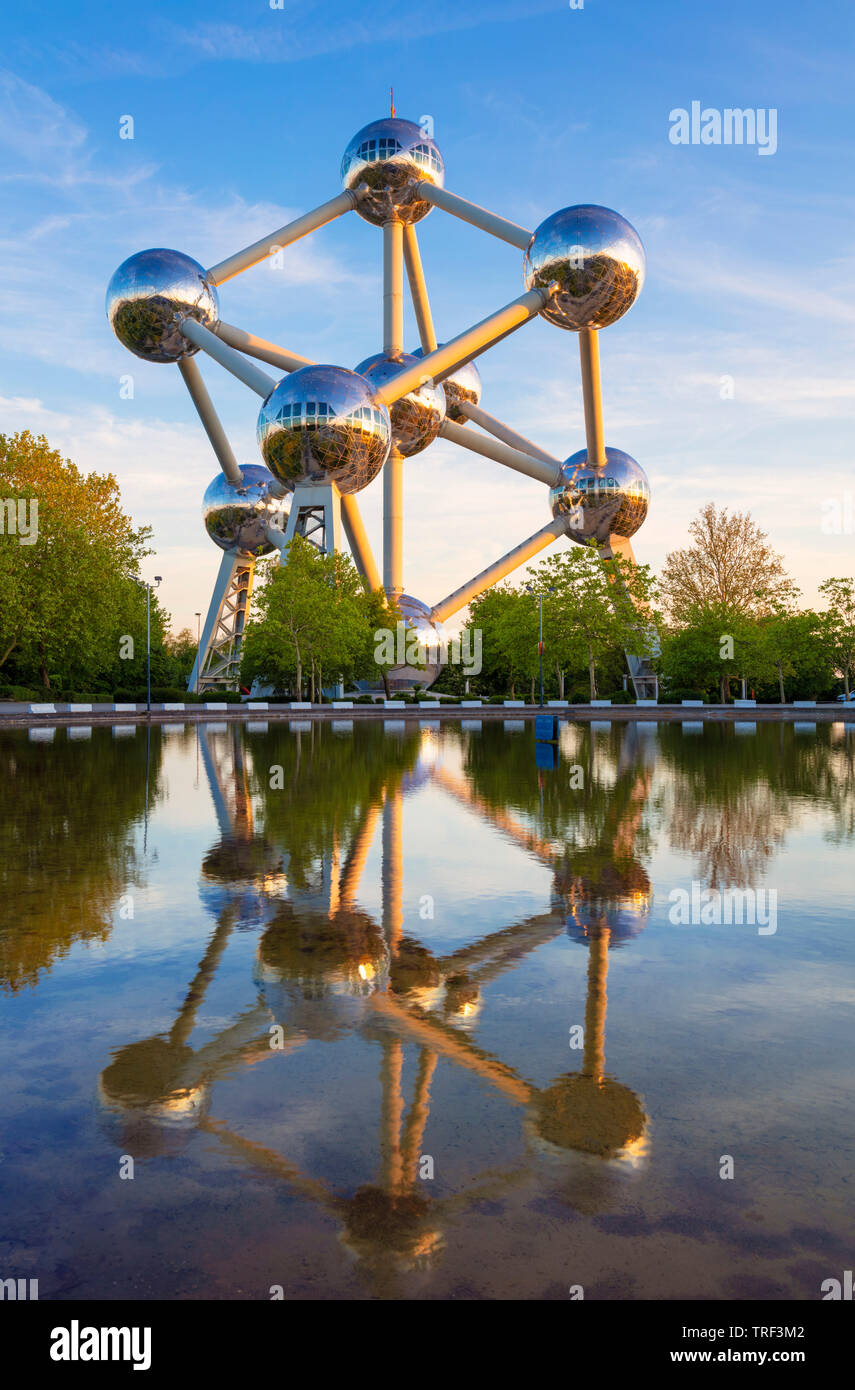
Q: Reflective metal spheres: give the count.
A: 9